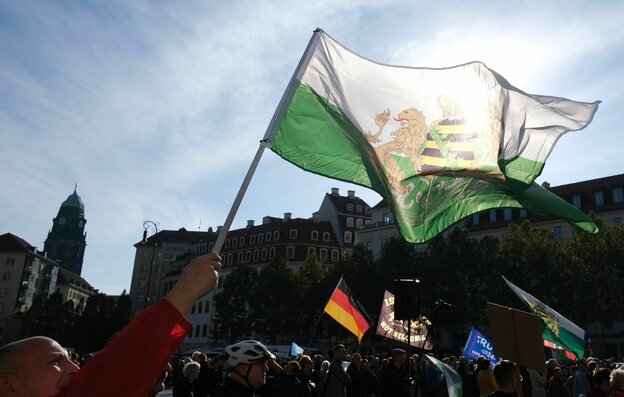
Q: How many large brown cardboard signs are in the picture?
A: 1